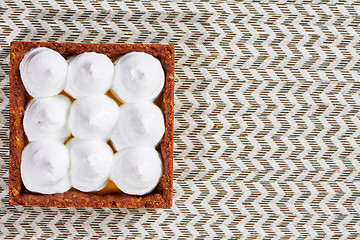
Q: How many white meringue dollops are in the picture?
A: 9